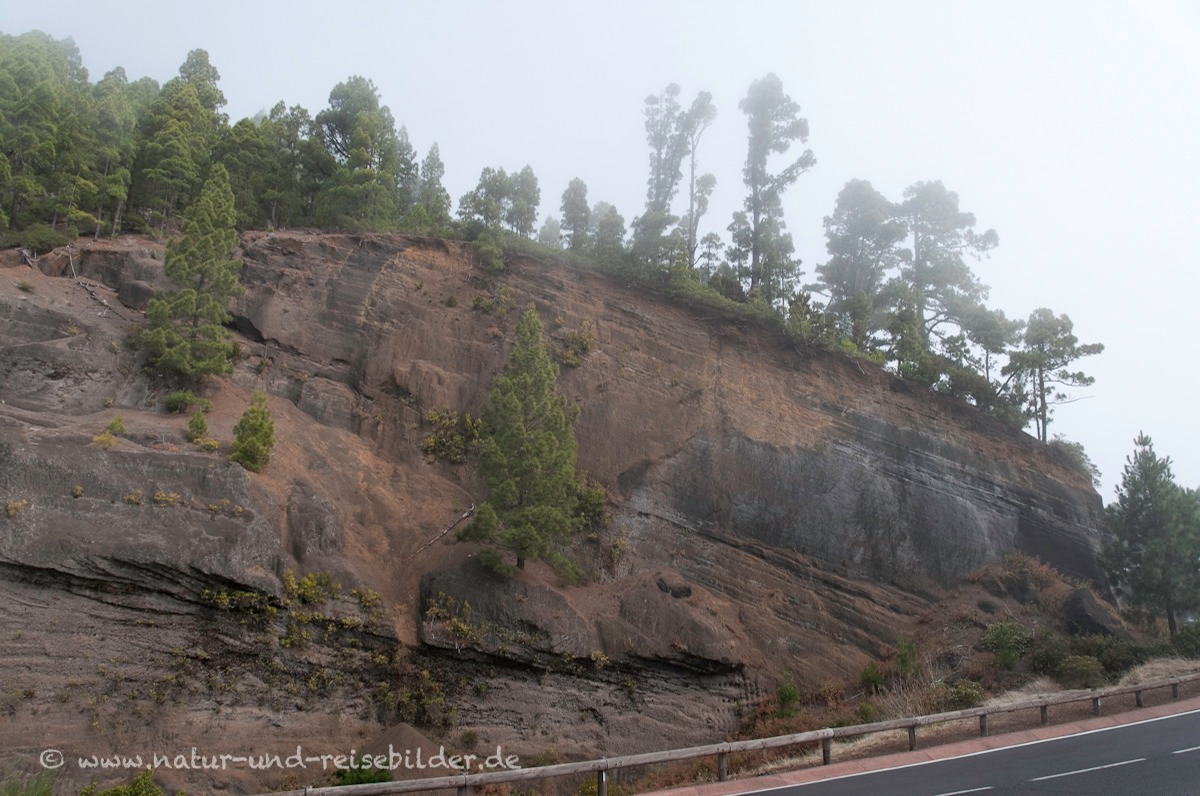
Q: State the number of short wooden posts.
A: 10